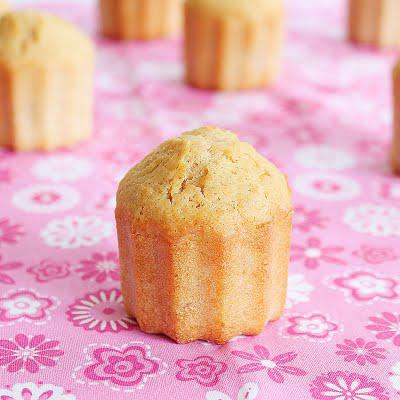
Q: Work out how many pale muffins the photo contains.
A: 6